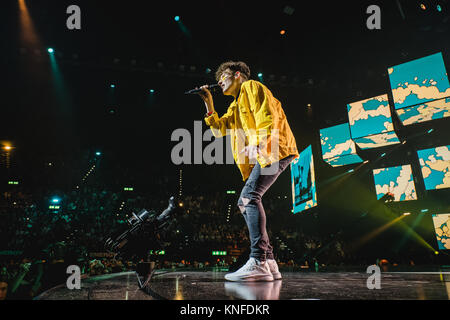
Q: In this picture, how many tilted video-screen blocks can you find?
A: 7